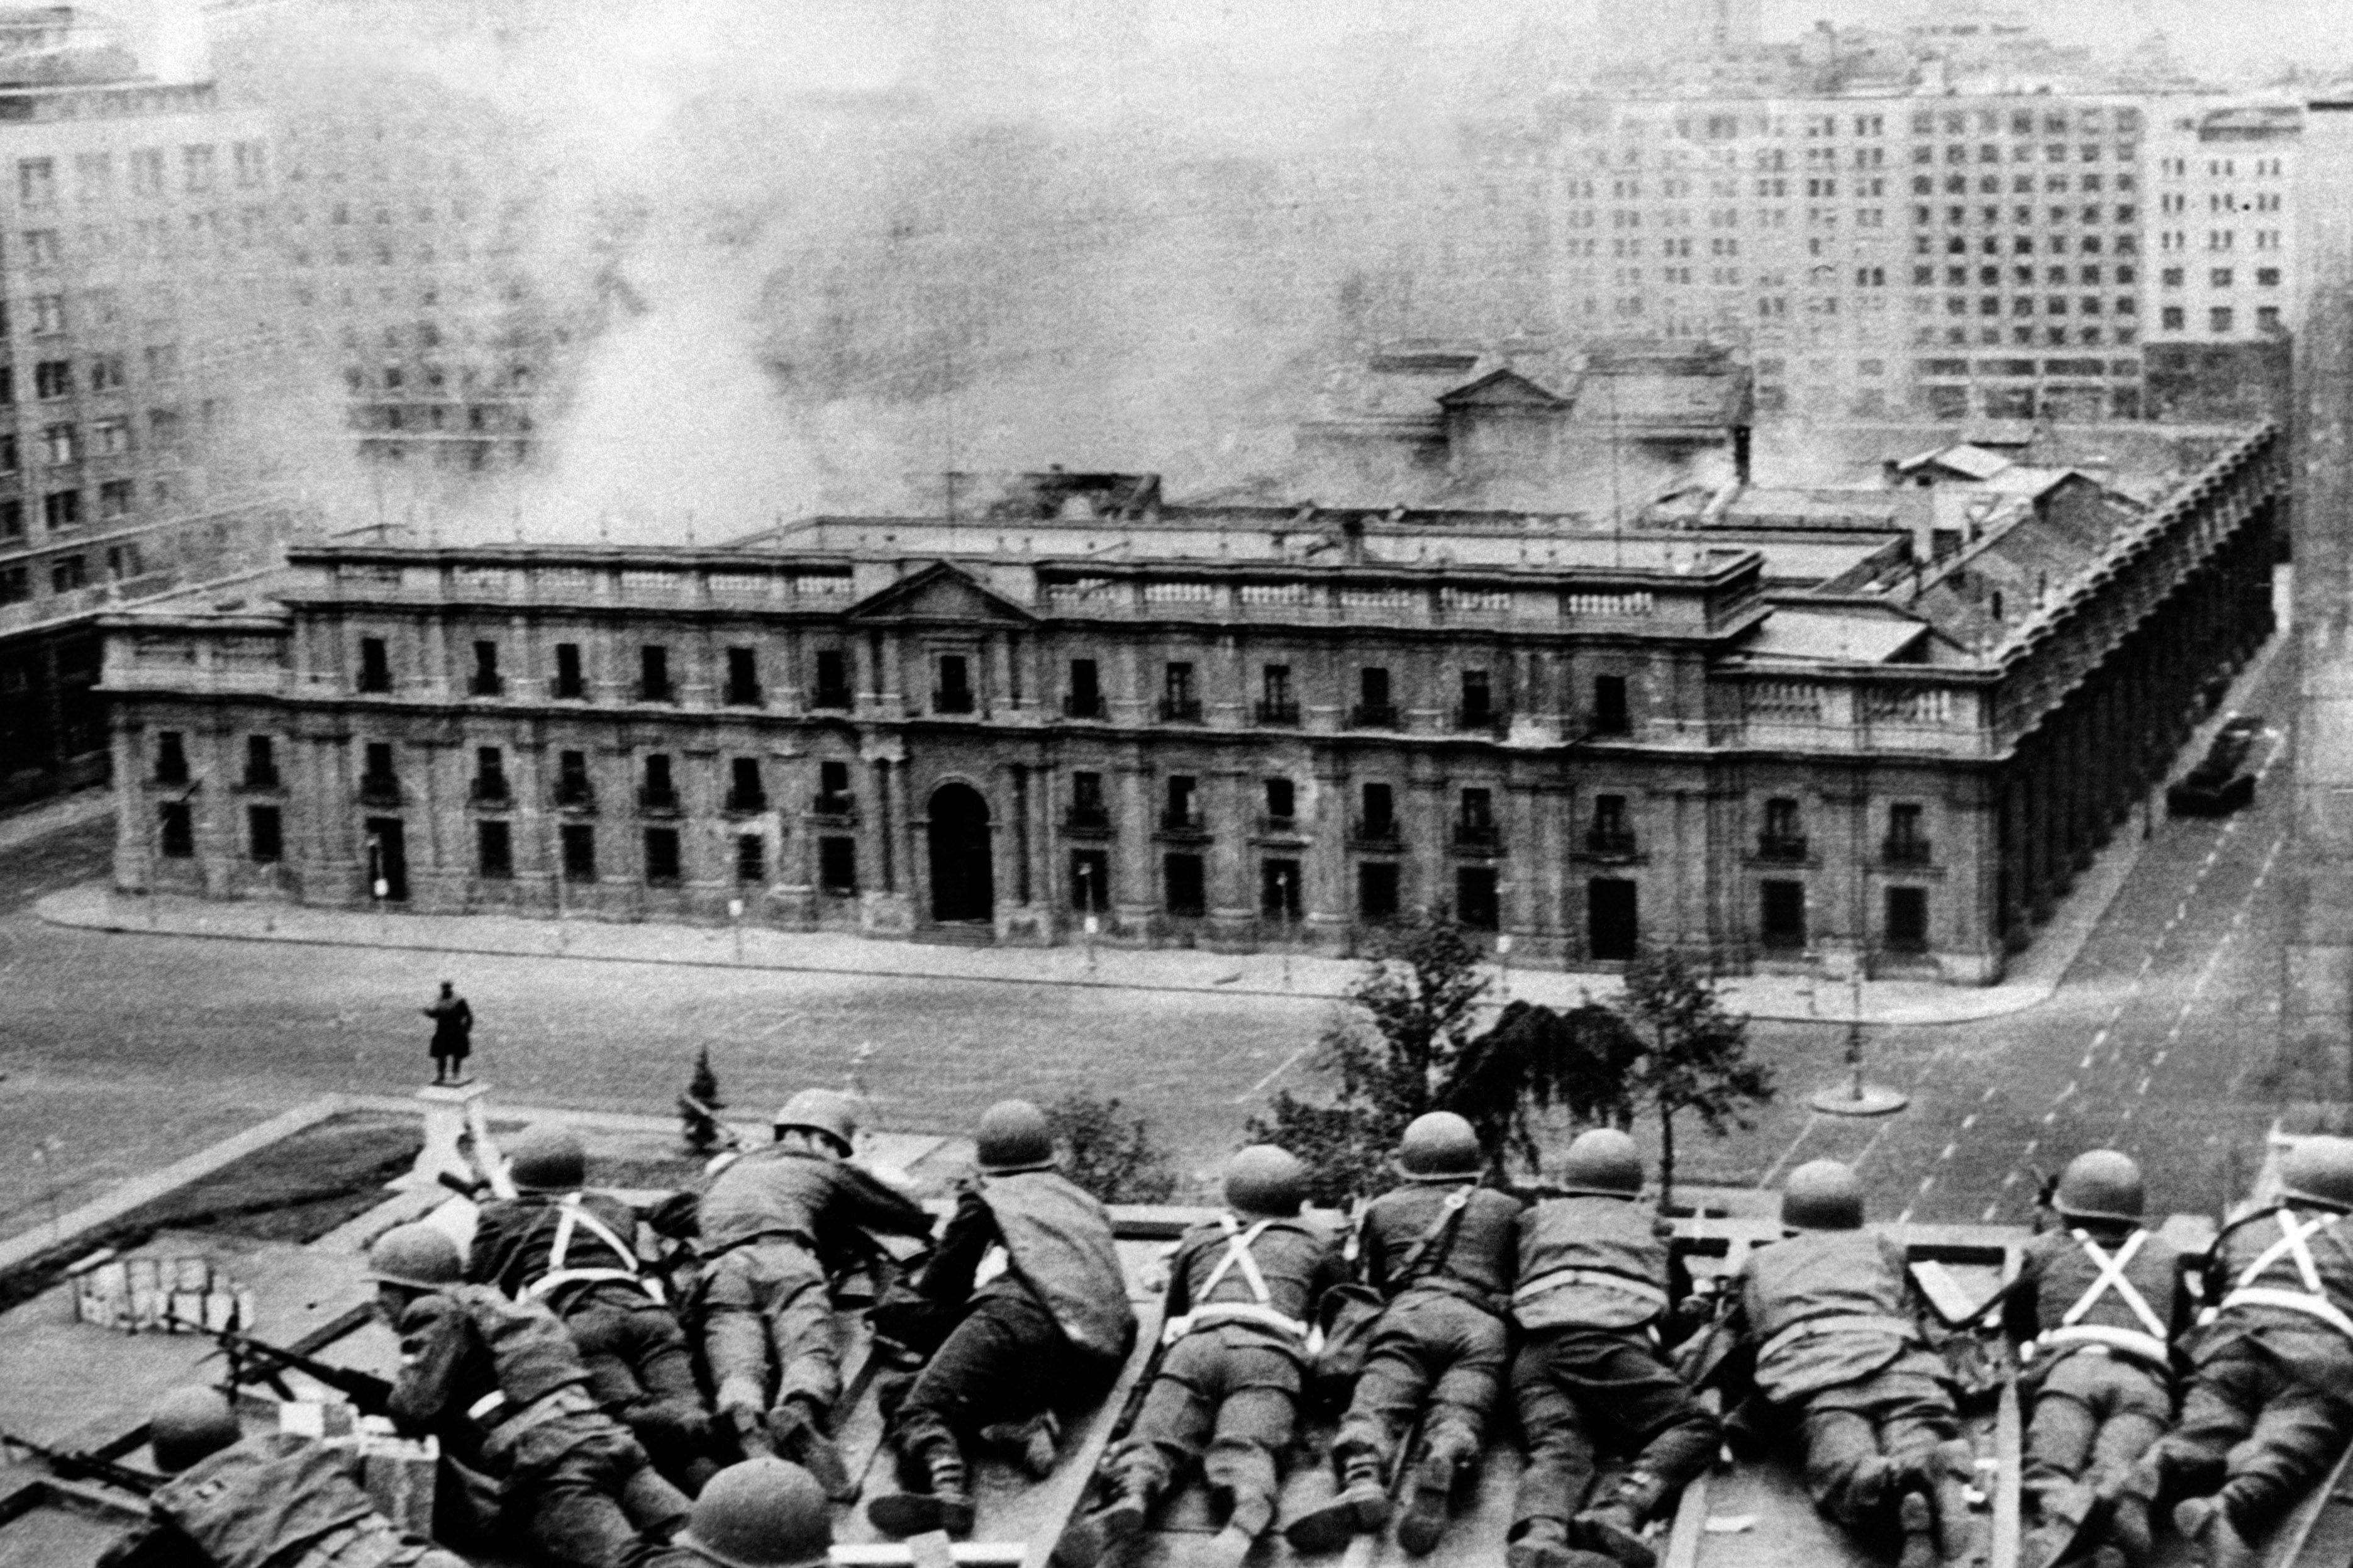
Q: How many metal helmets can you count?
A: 12